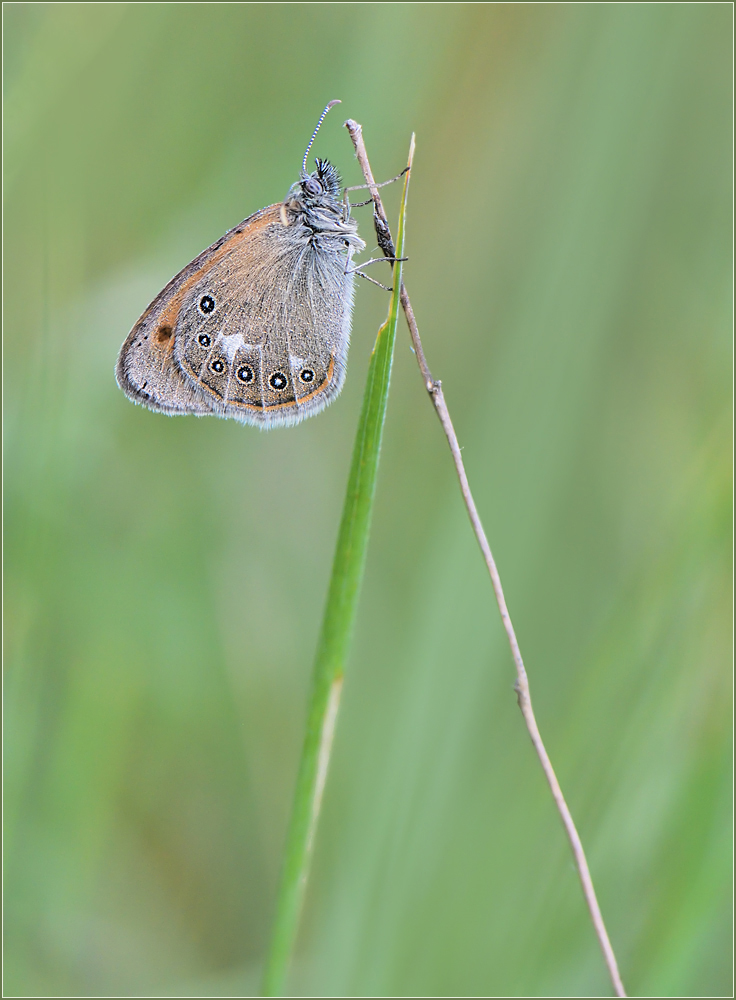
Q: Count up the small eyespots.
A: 6